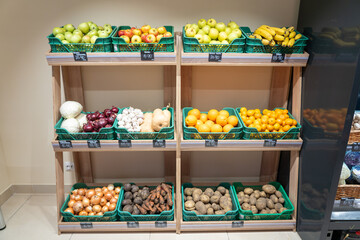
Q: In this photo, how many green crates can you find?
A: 12